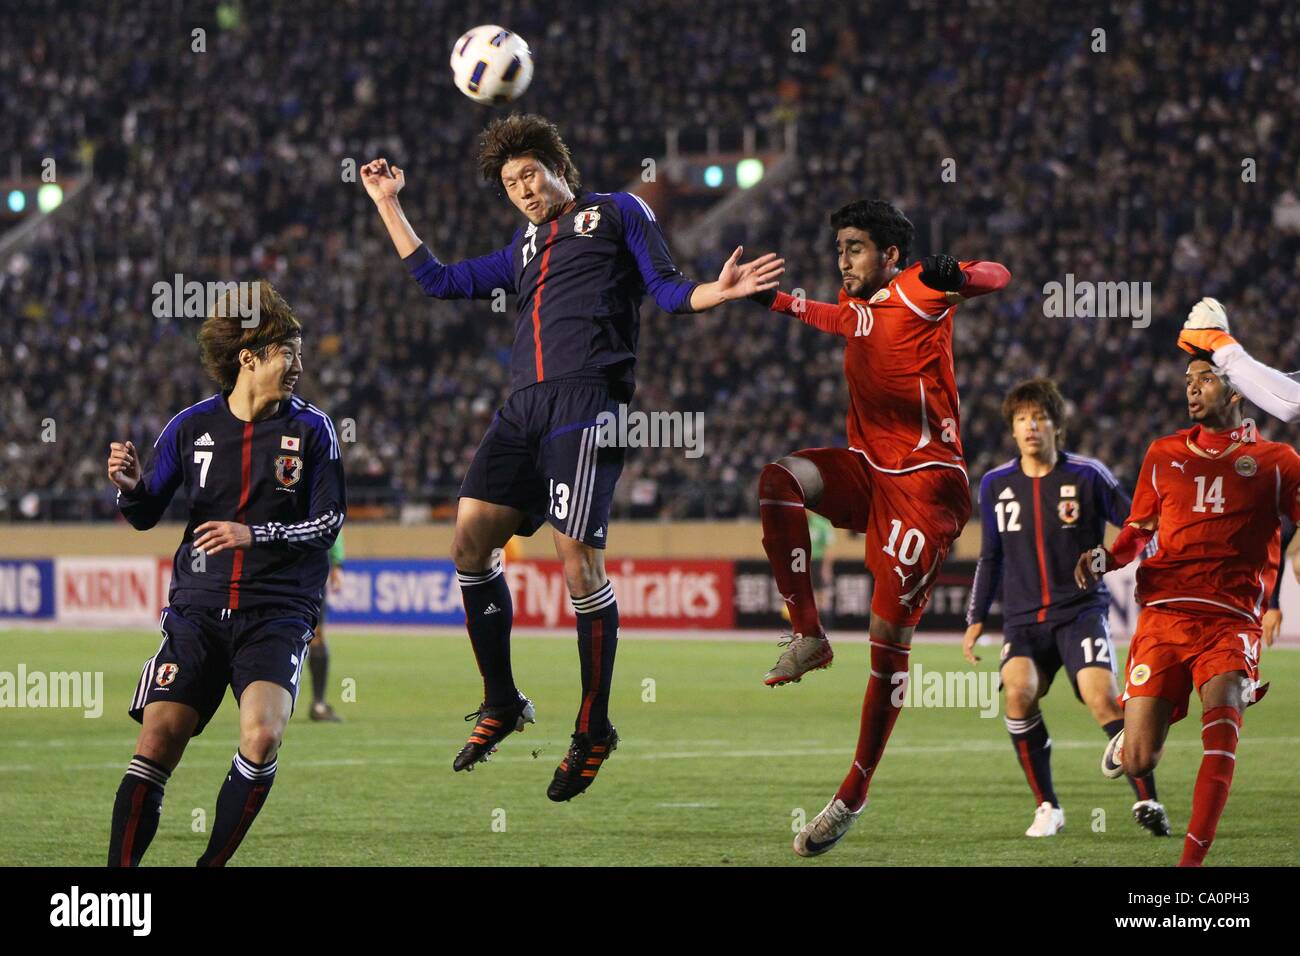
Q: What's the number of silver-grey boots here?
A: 2